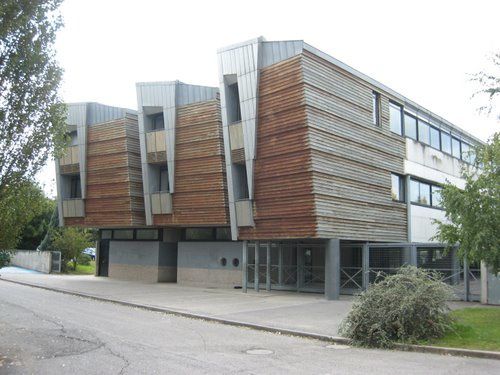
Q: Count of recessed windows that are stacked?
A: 6